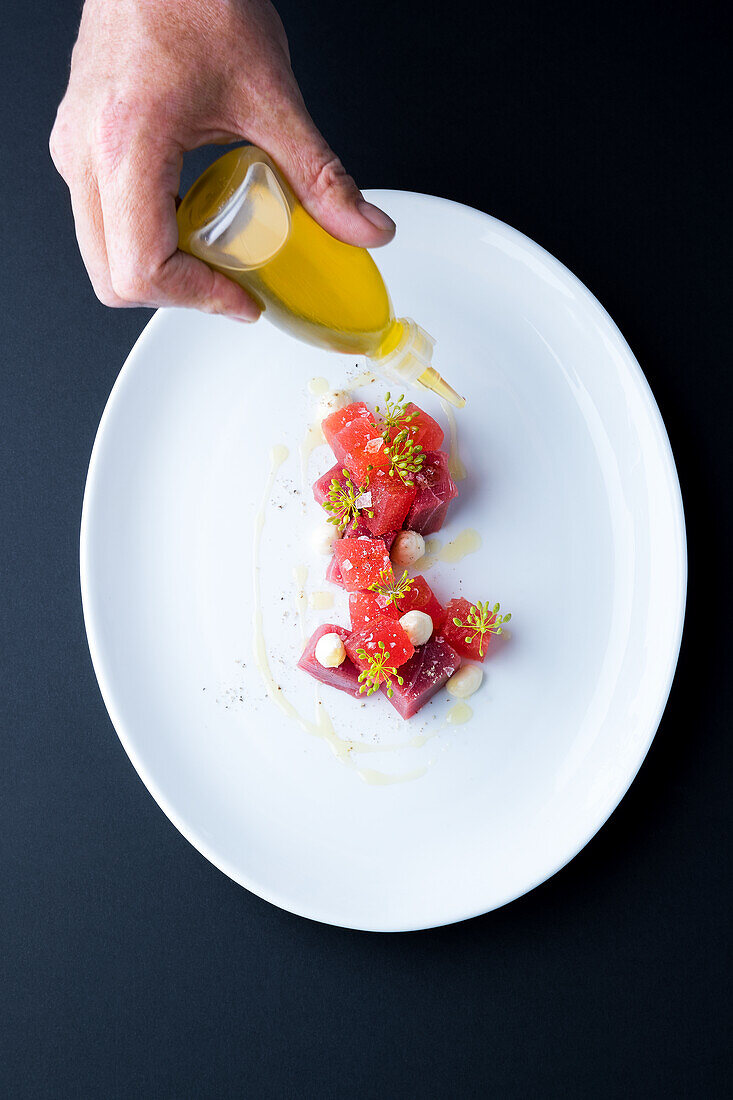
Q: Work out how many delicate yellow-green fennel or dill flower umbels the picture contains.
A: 6